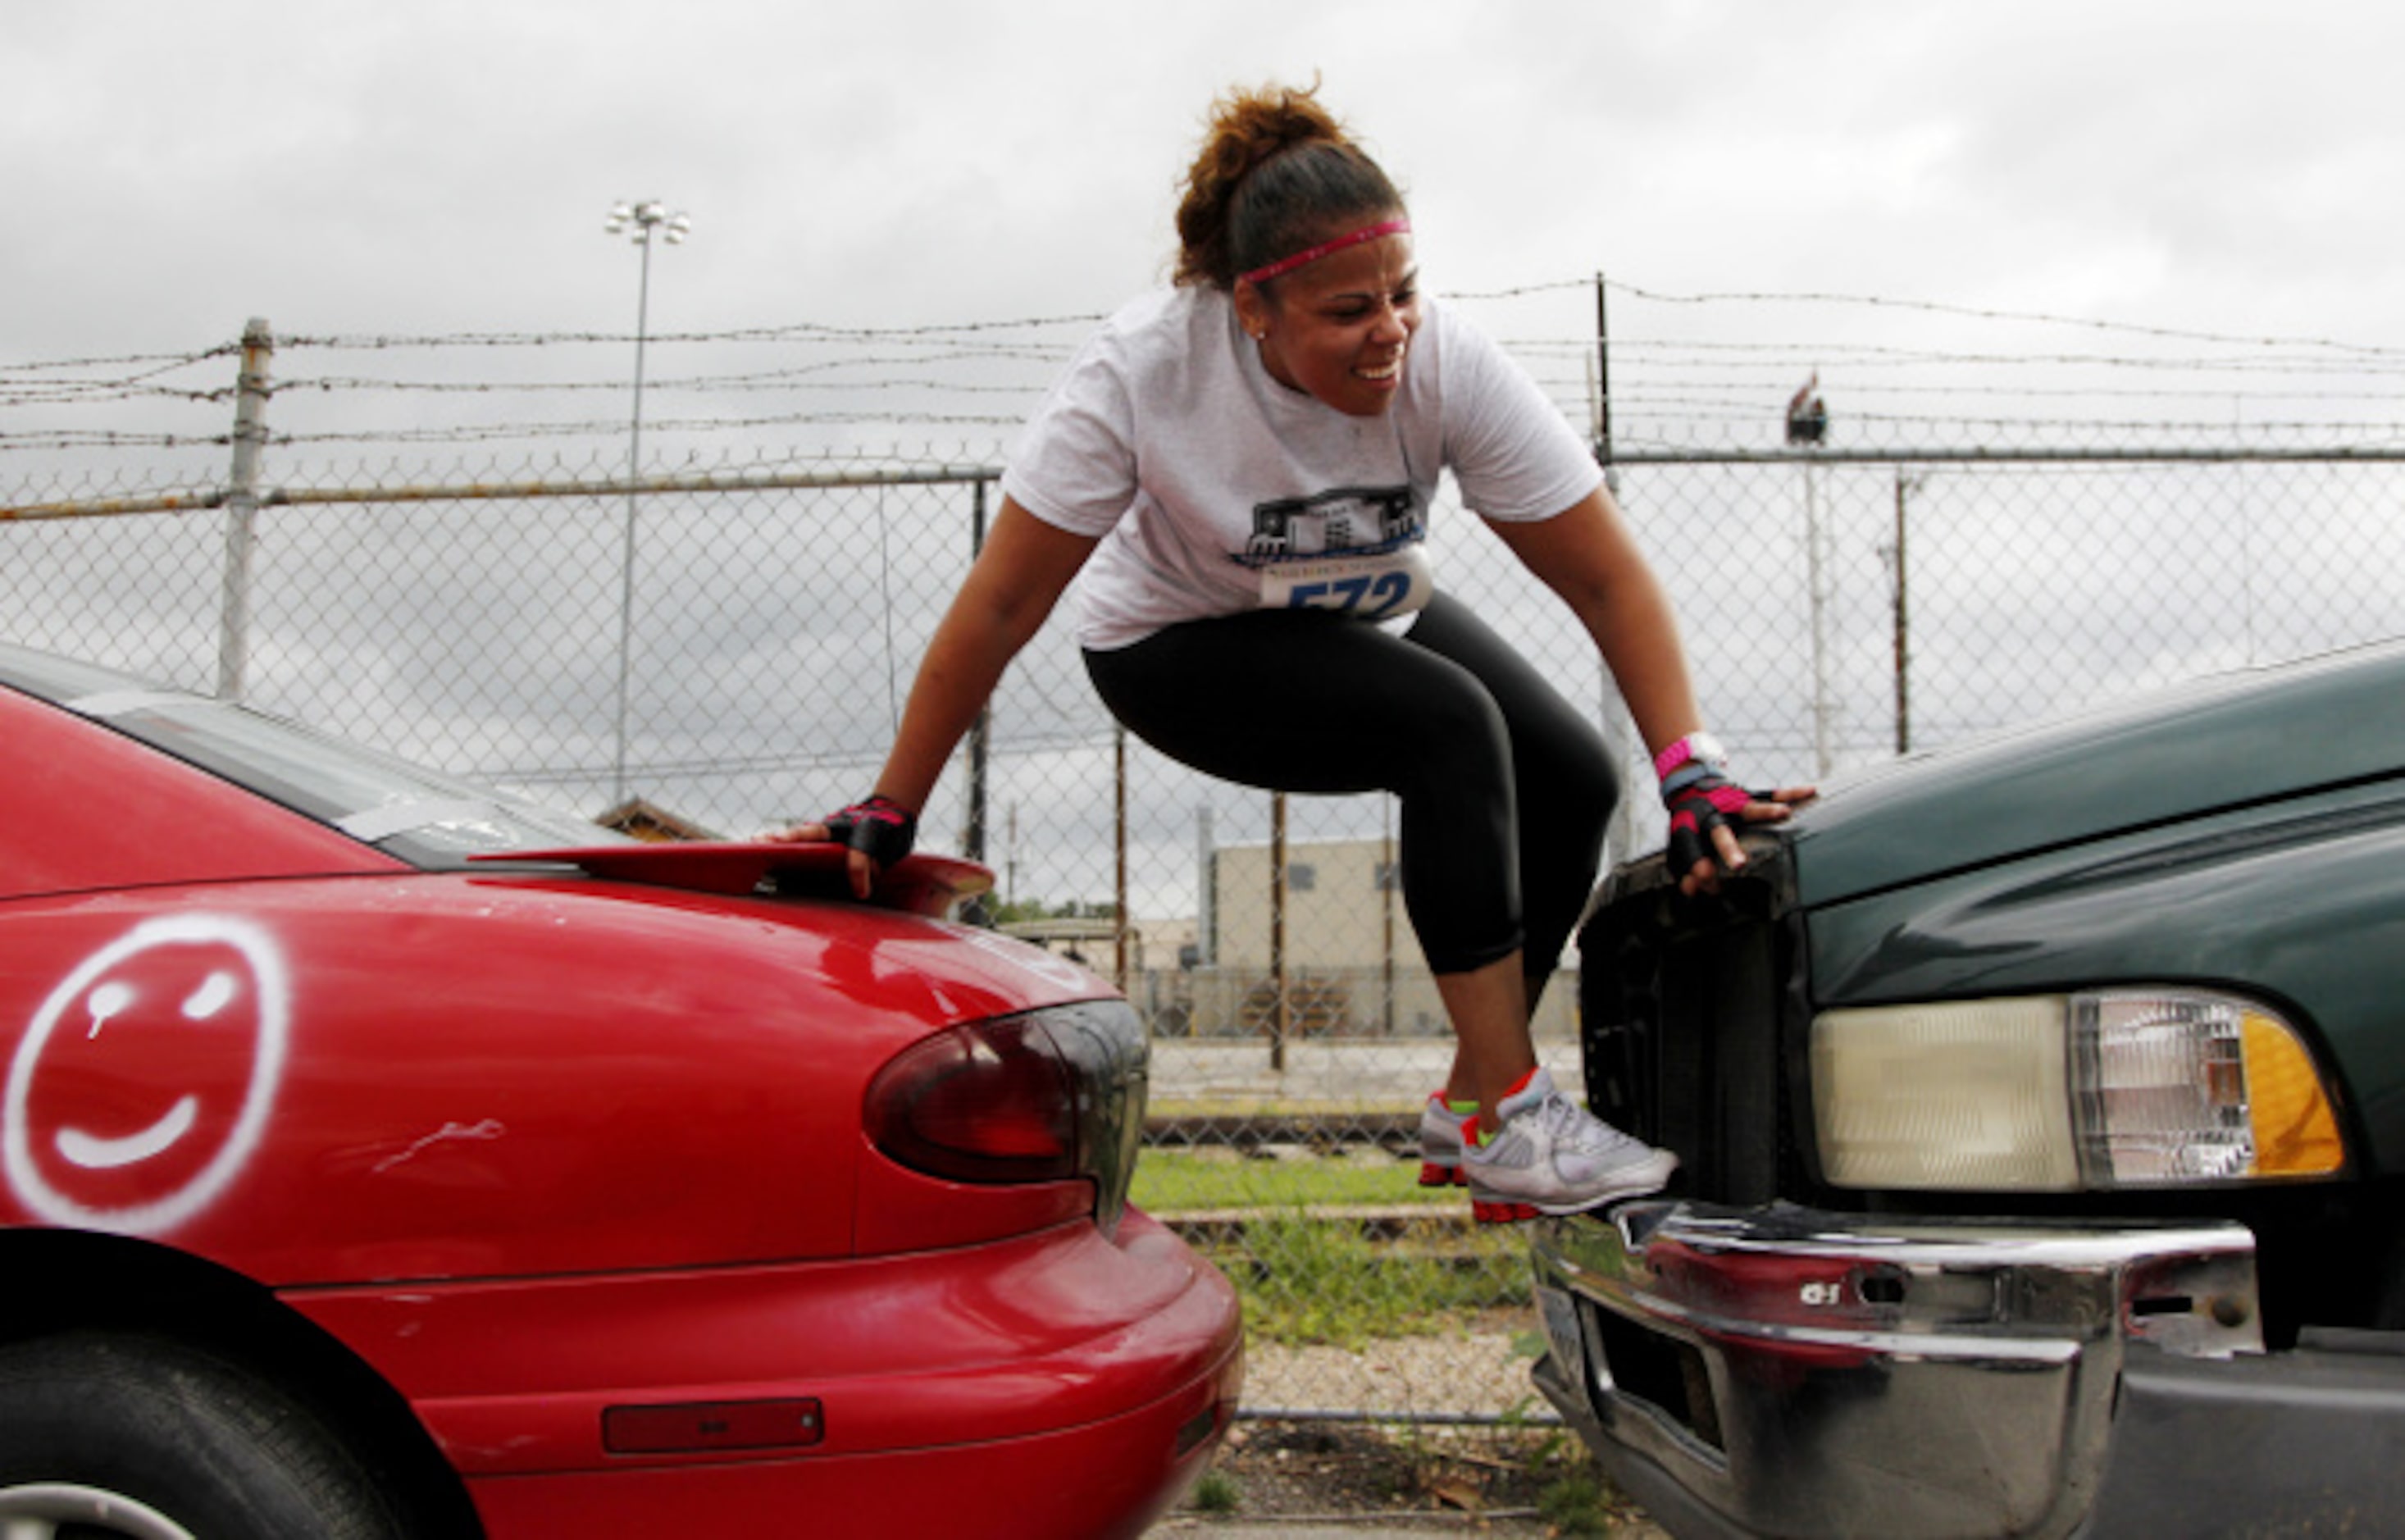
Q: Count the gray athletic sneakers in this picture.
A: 2